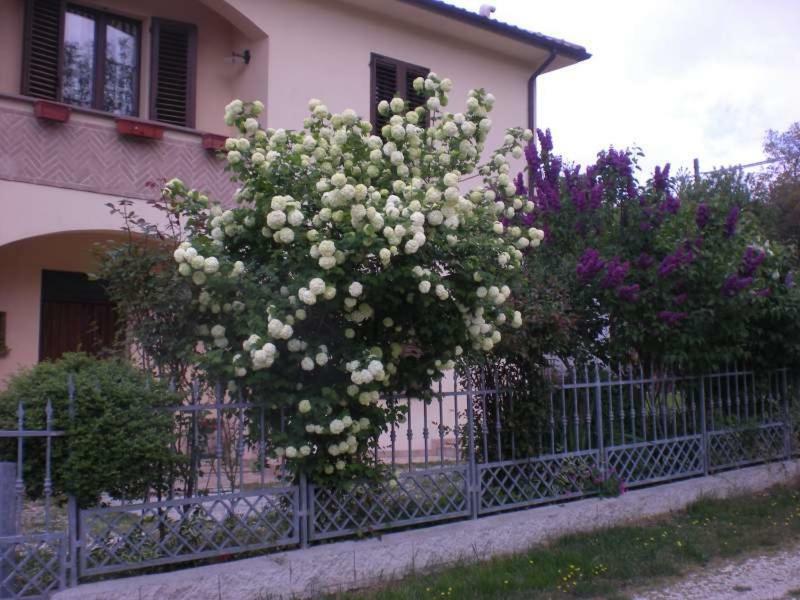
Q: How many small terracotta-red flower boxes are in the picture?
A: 3